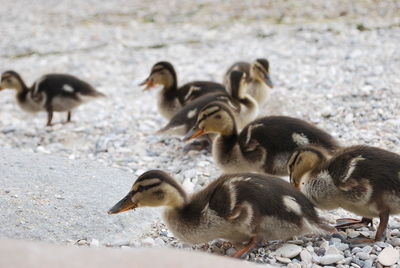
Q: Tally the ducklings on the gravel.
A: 7